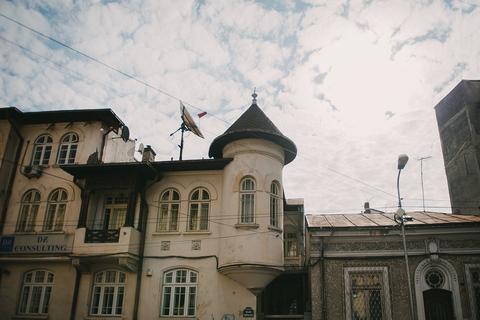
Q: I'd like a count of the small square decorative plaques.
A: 2